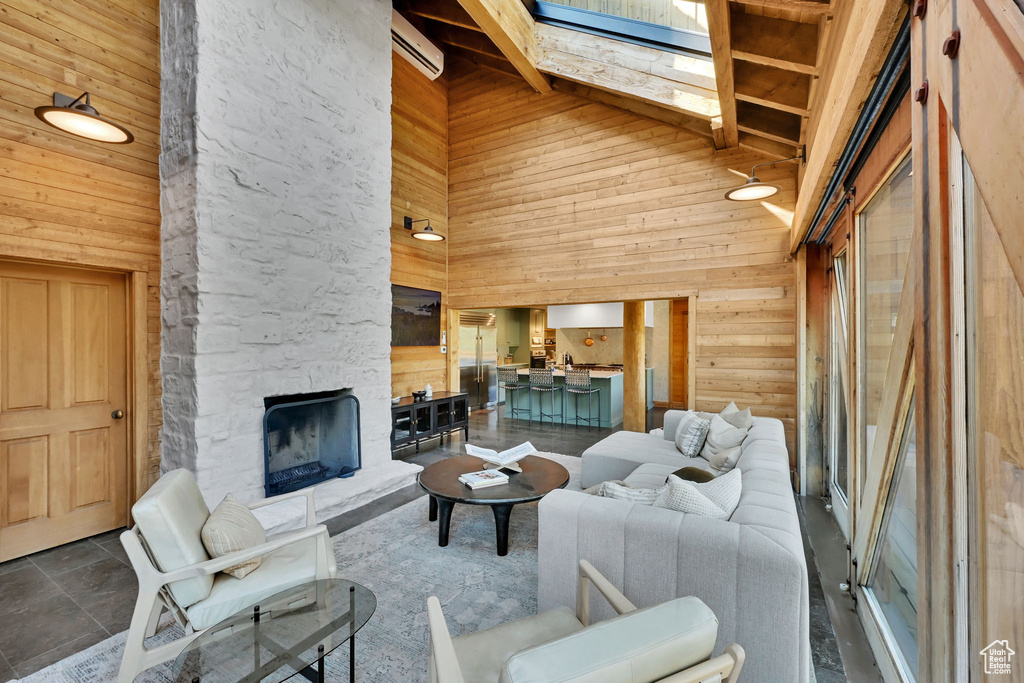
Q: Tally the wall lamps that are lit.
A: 3